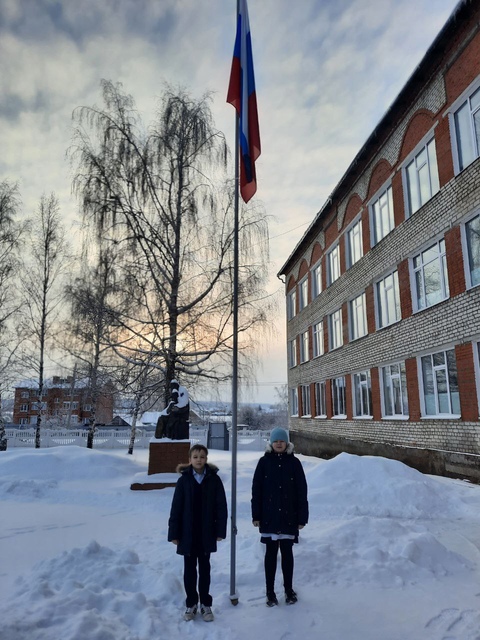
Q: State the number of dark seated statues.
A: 1